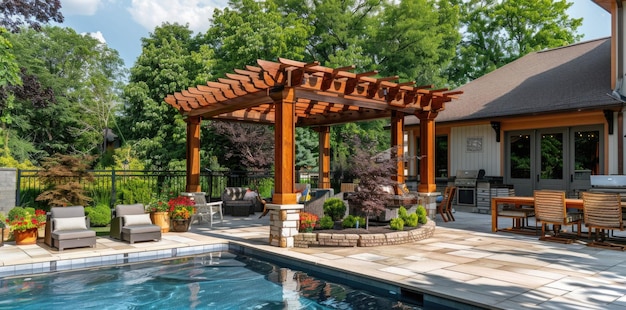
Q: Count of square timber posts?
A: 5